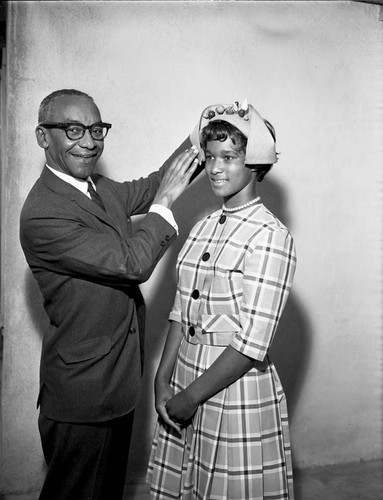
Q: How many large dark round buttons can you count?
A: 4